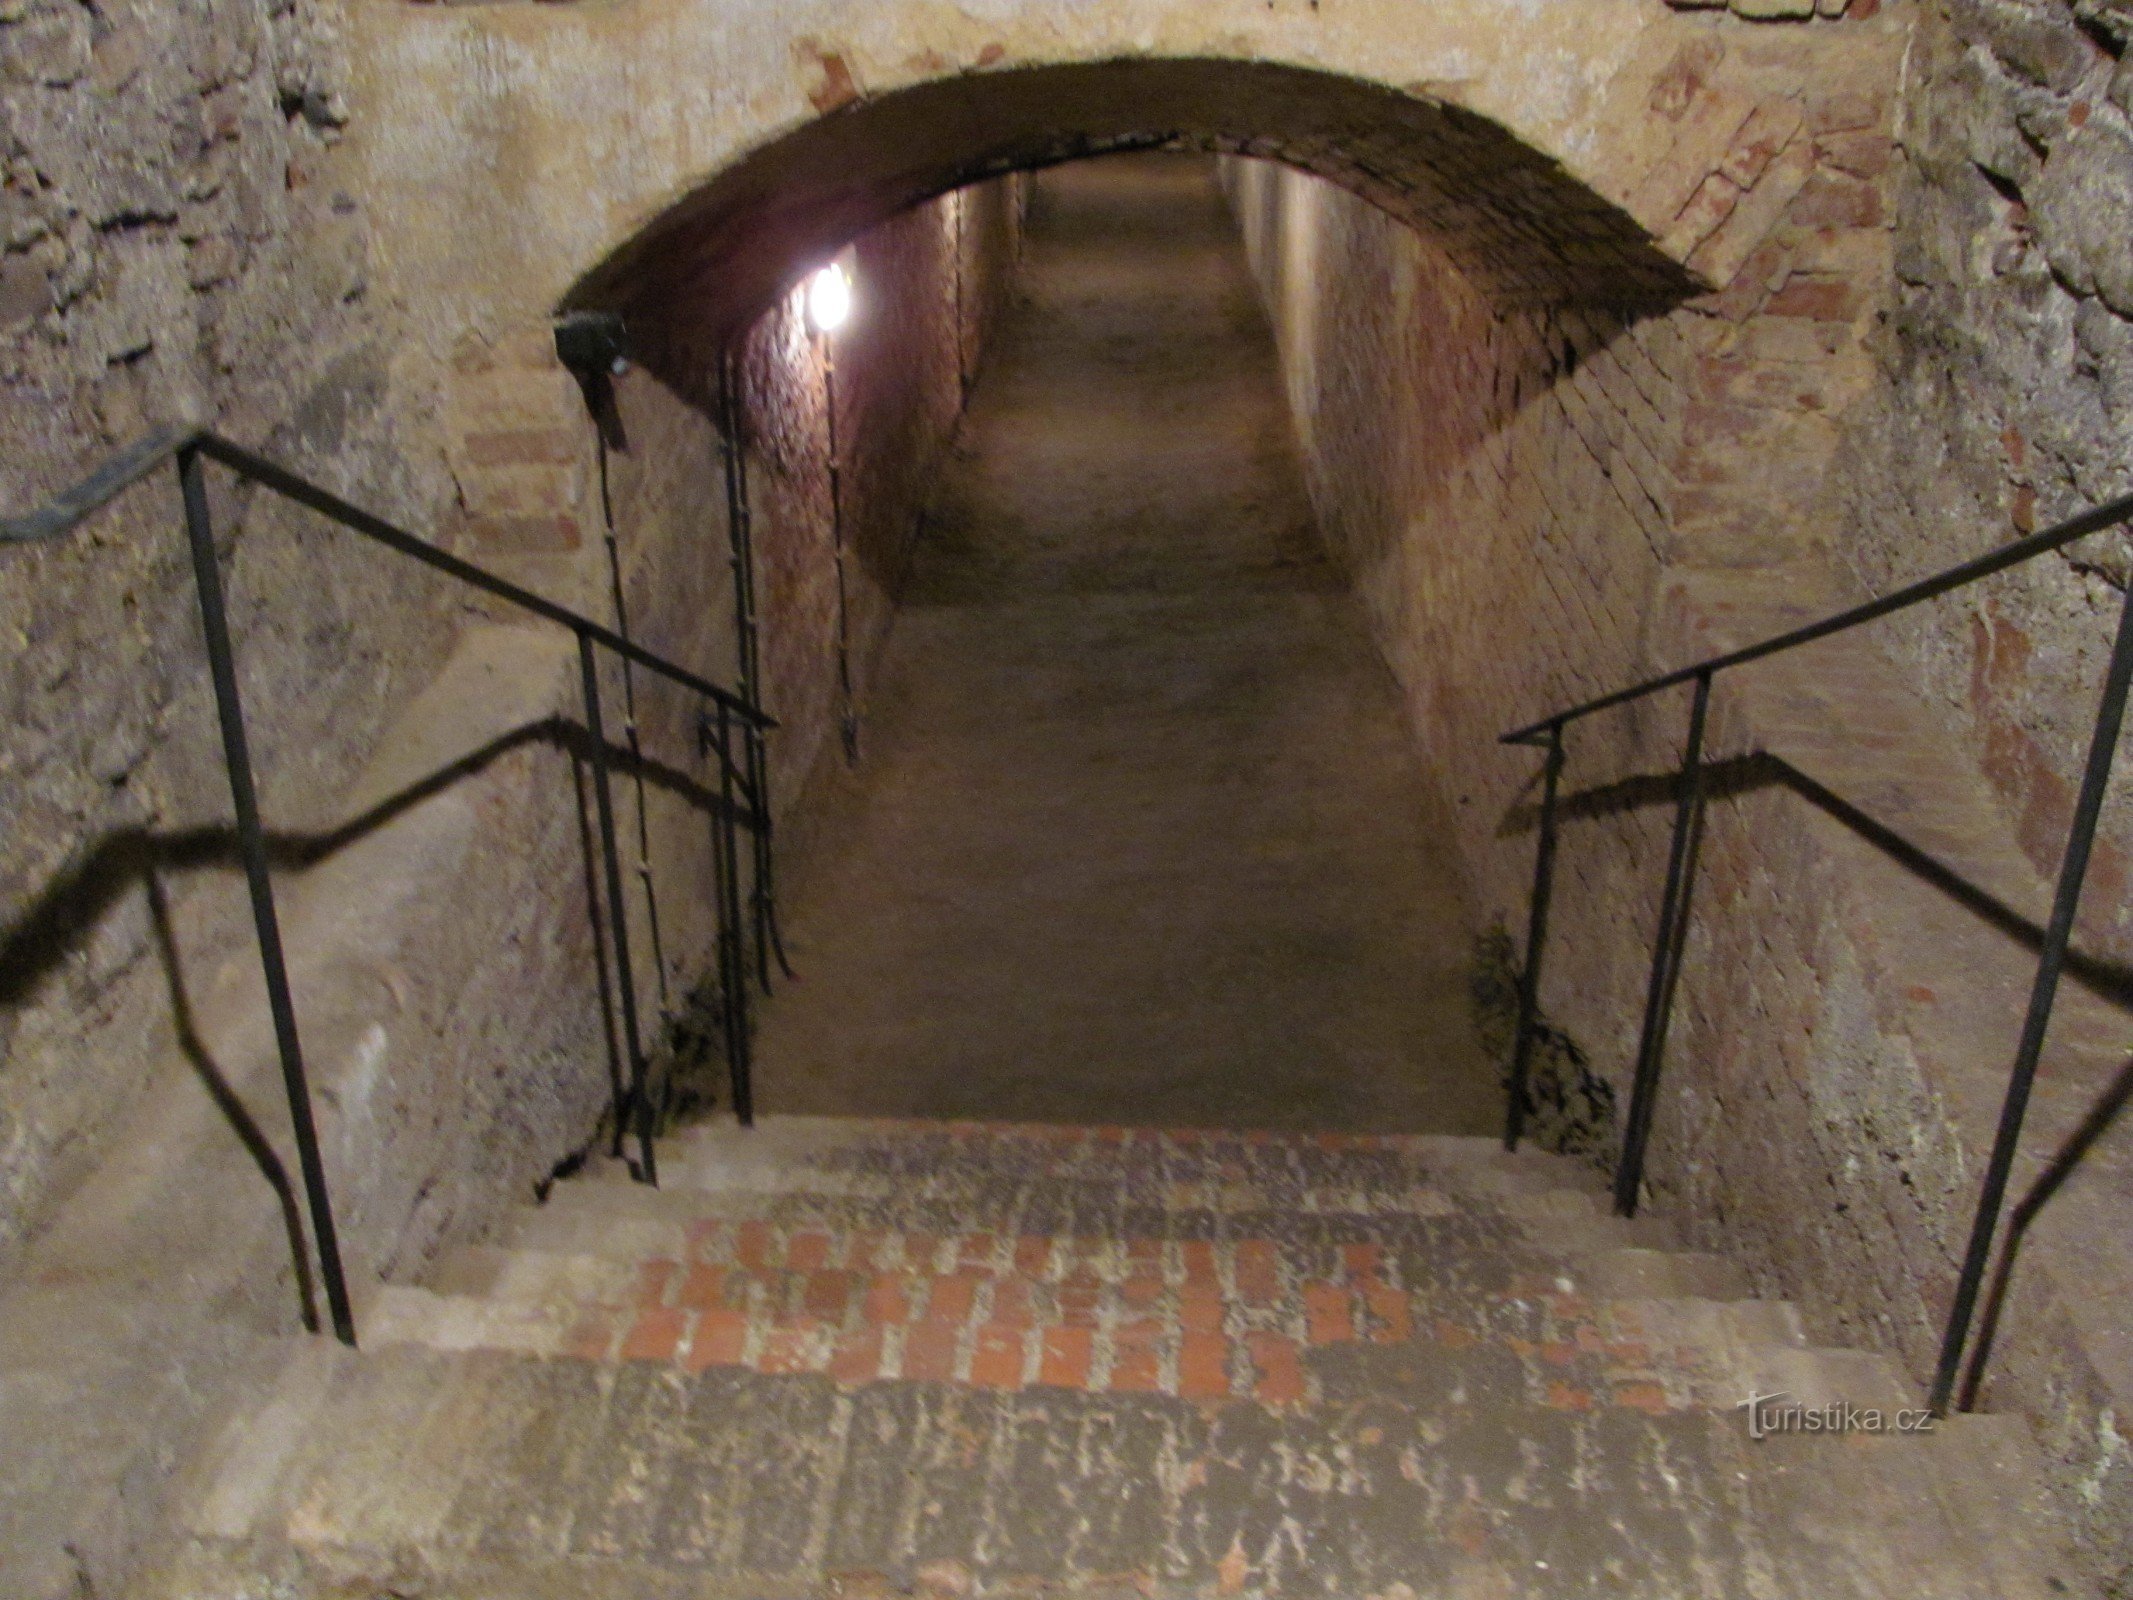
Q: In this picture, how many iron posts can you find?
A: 6